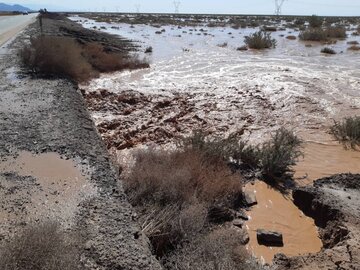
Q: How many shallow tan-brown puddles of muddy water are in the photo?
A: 2